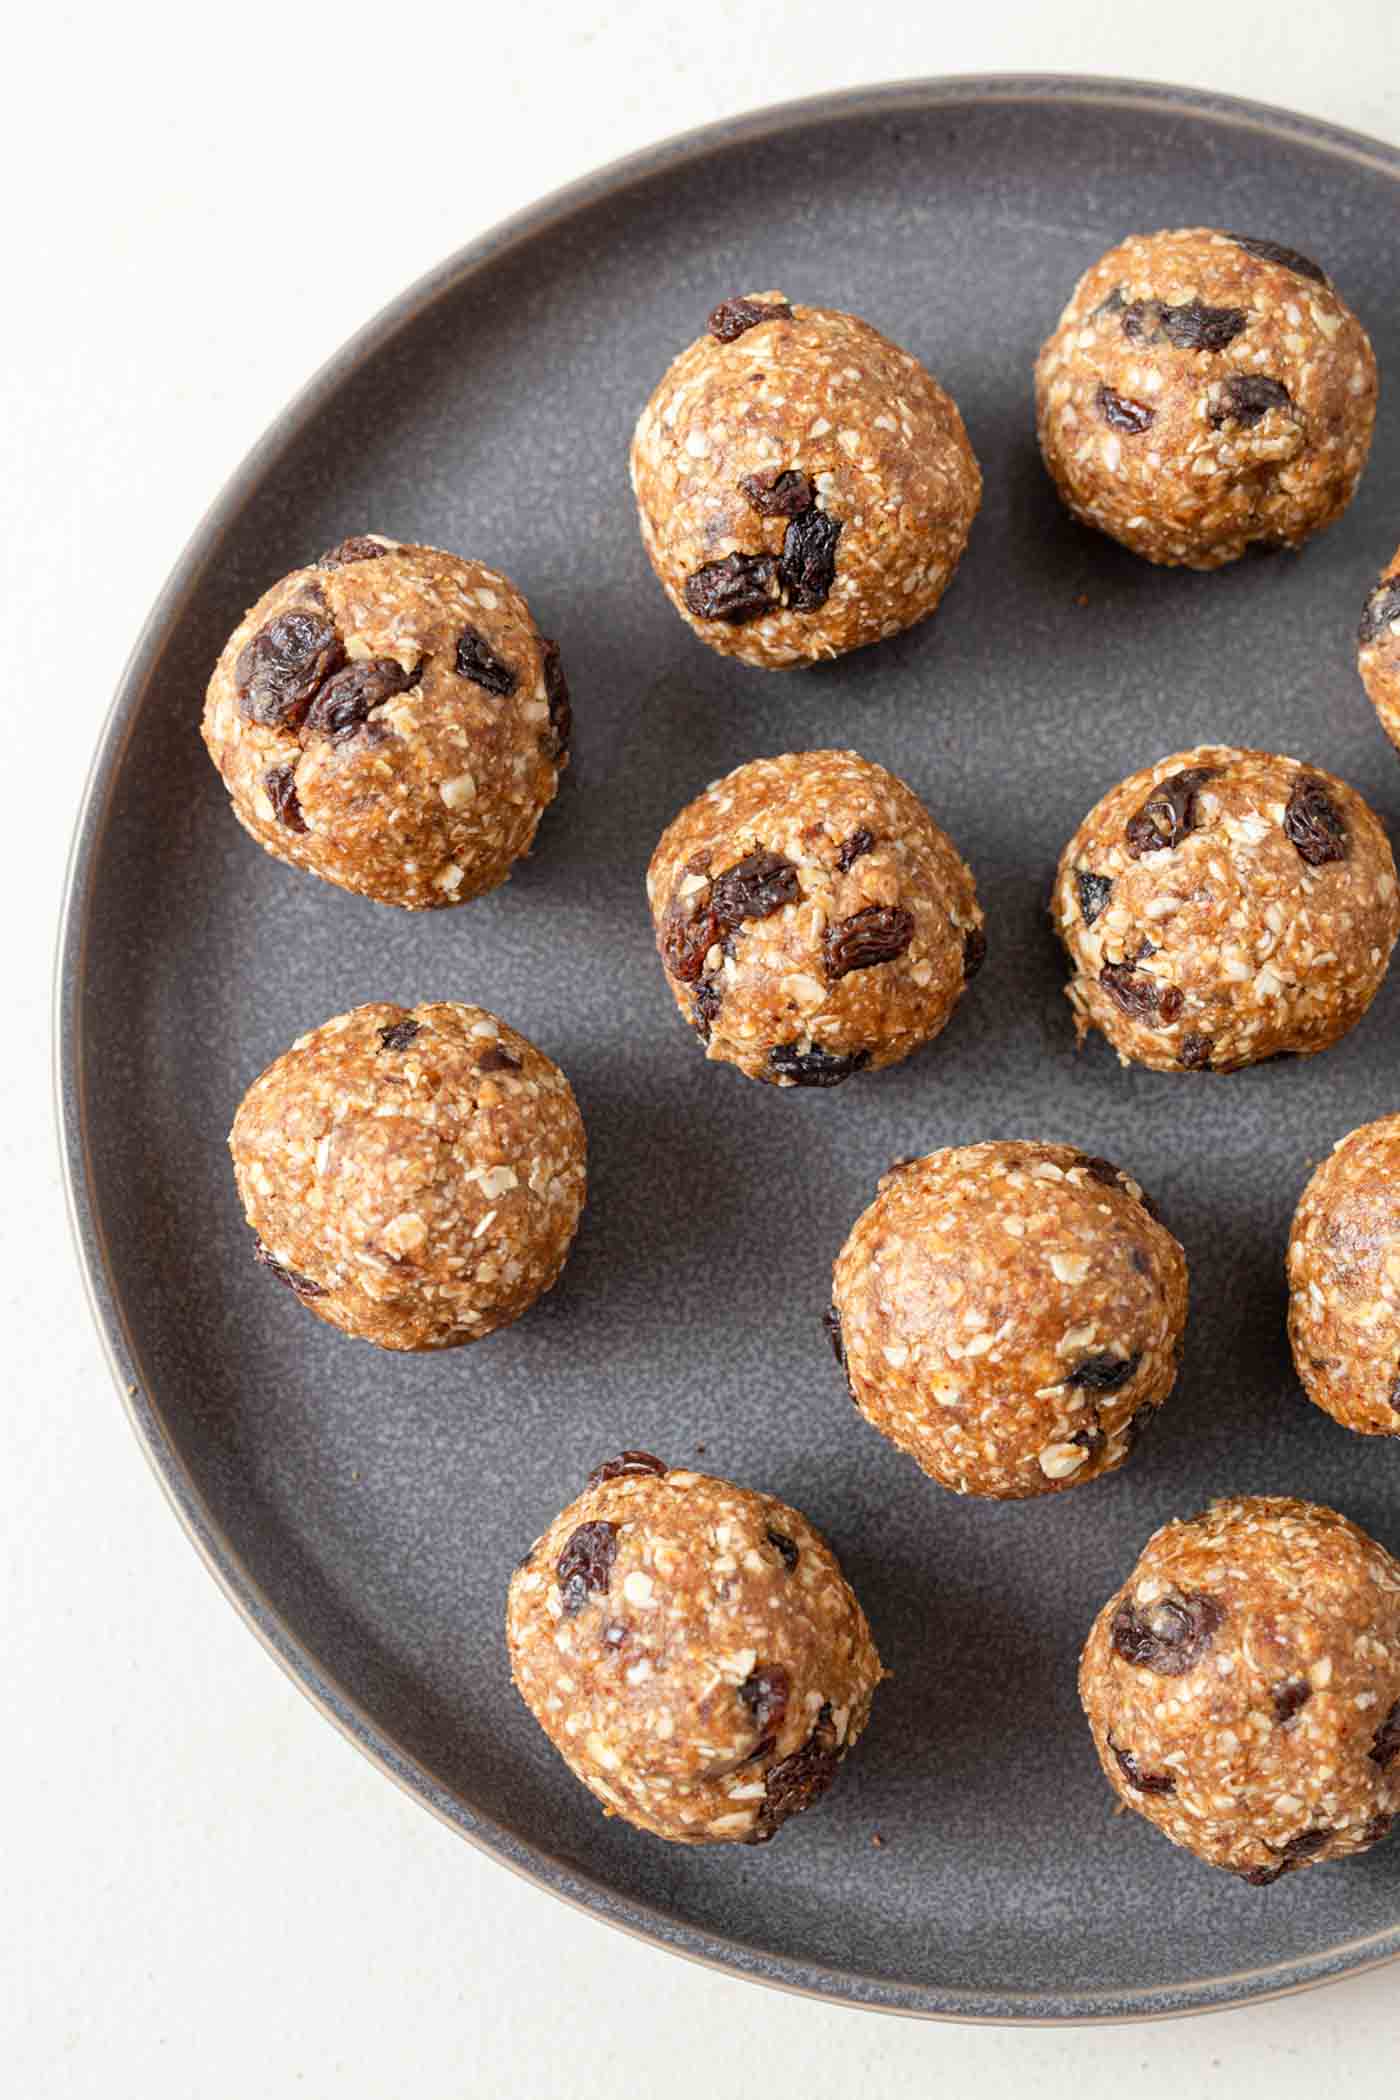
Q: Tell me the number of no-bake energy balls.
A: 11